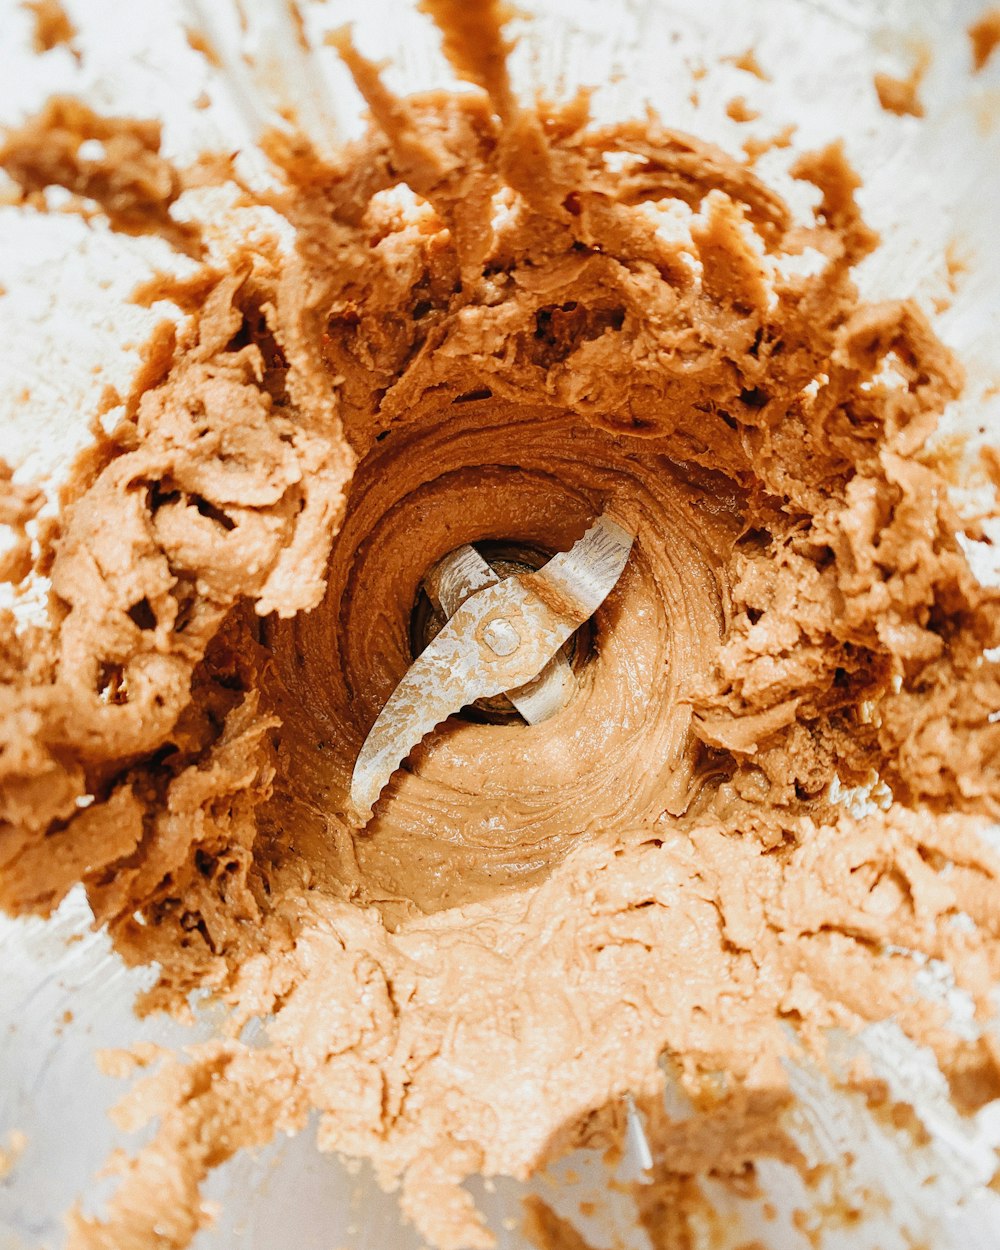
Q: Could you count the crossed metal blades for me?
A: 2